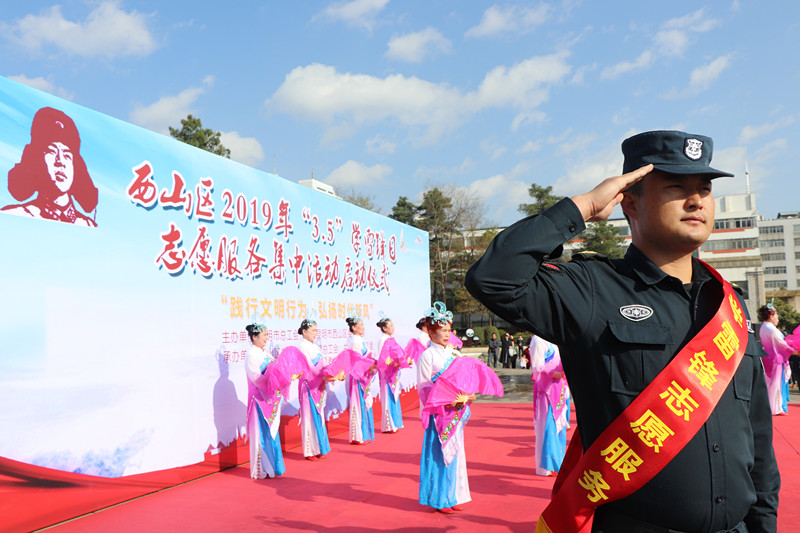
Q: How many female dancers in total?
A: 8